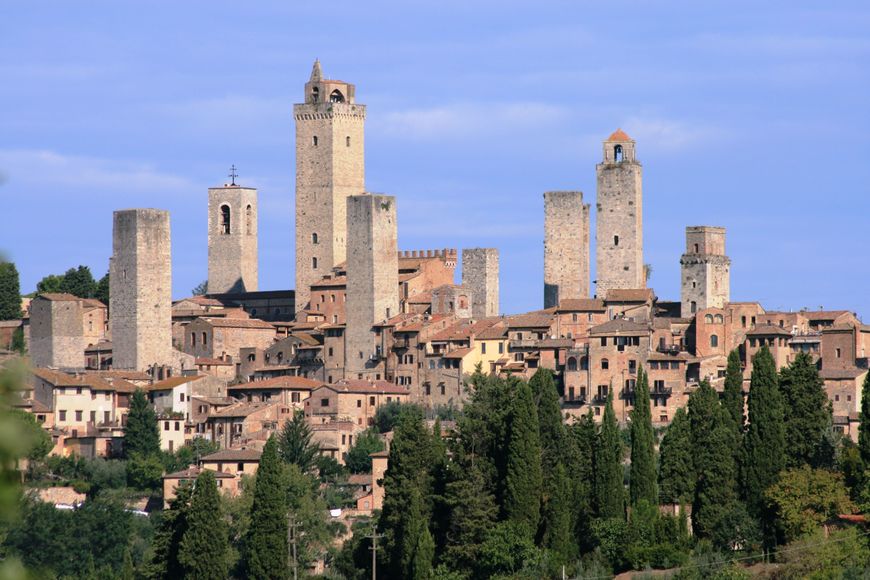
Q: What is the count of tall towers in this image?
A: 8